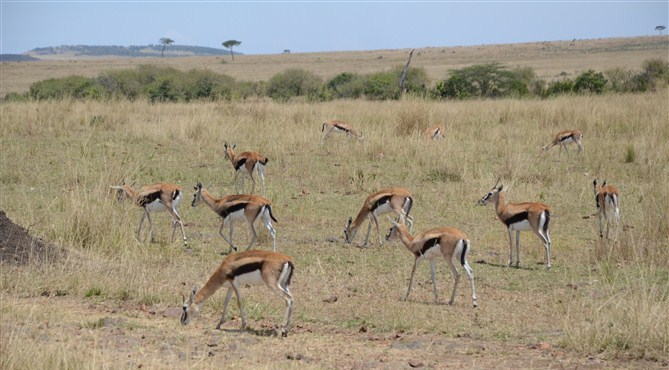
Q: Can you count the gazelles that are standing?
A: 11